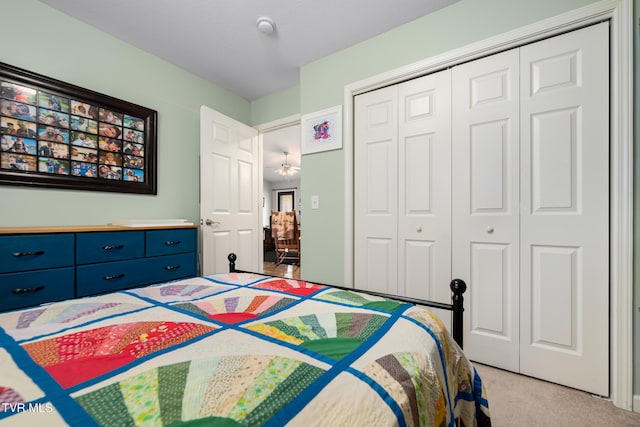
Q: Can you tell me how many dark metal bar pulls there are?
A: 6